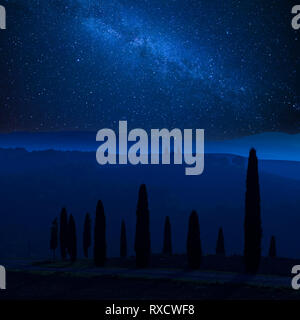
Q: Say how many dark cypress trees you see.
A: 12